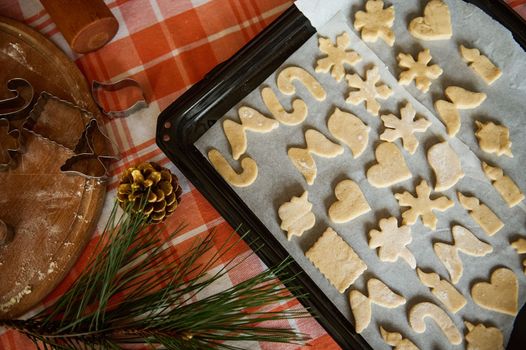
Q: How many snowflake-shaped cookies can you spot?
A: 5